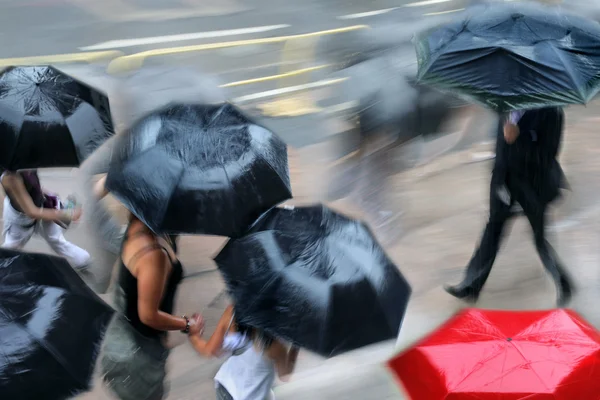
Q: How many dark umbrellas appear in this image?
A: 5